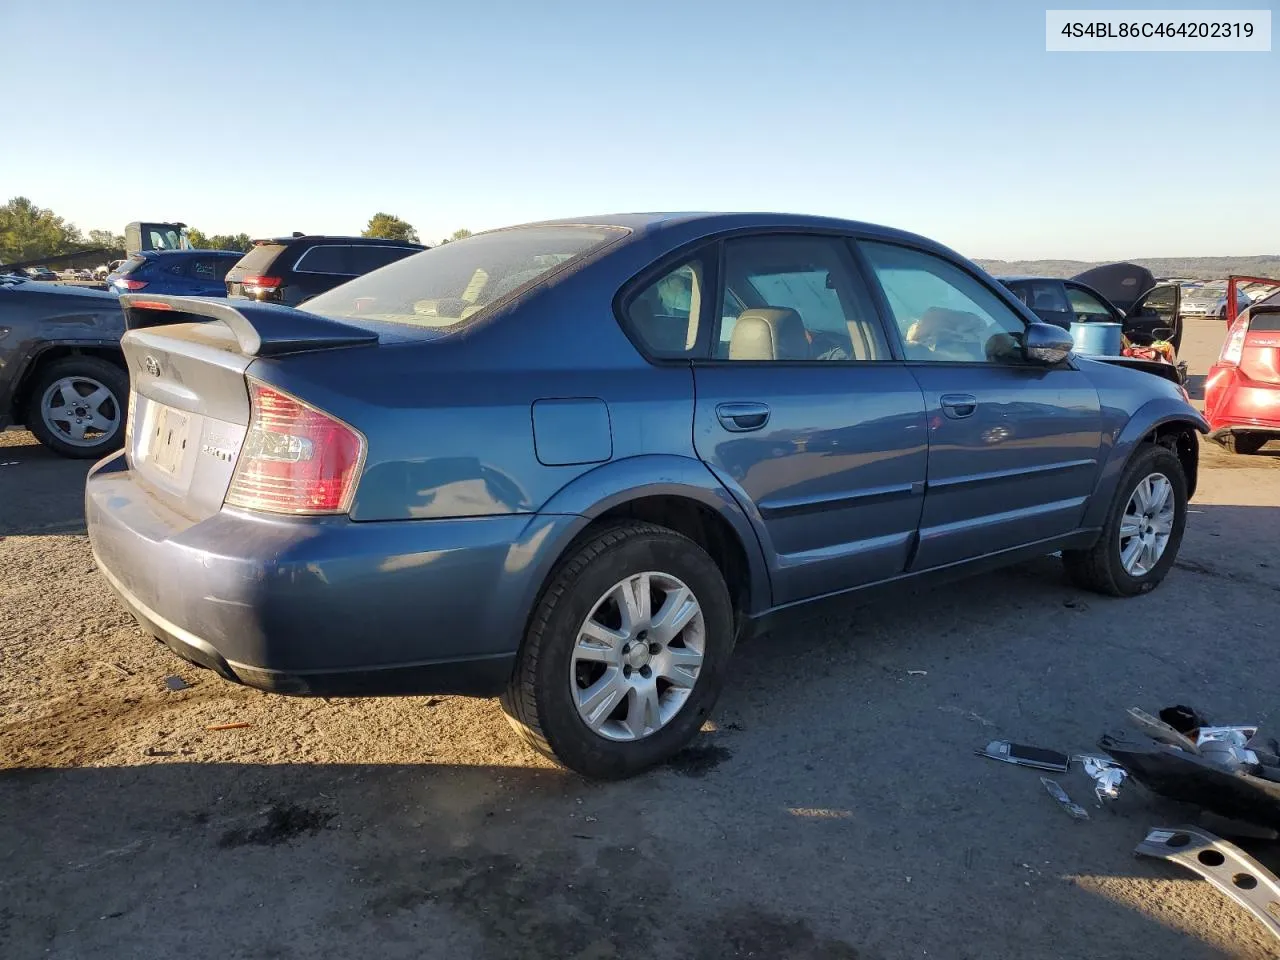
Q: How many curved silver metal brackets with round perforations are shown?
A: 1